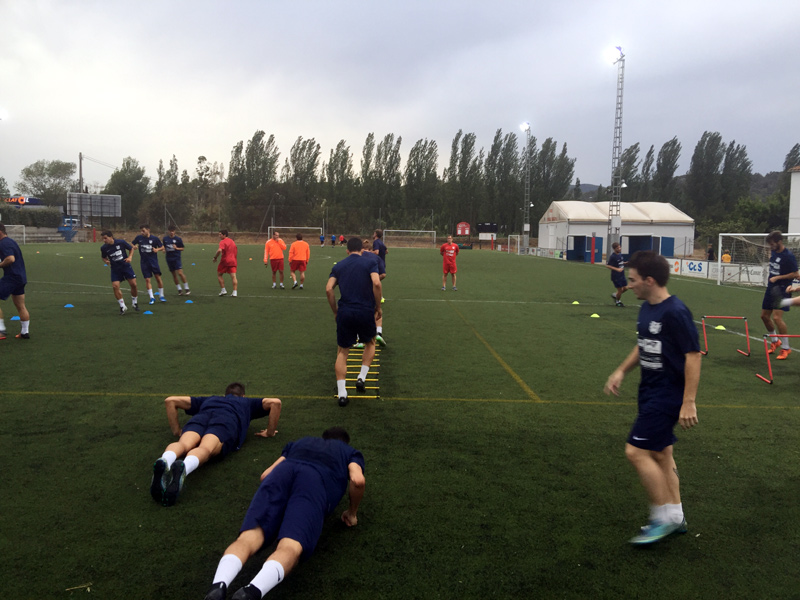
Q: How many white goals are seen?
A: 5